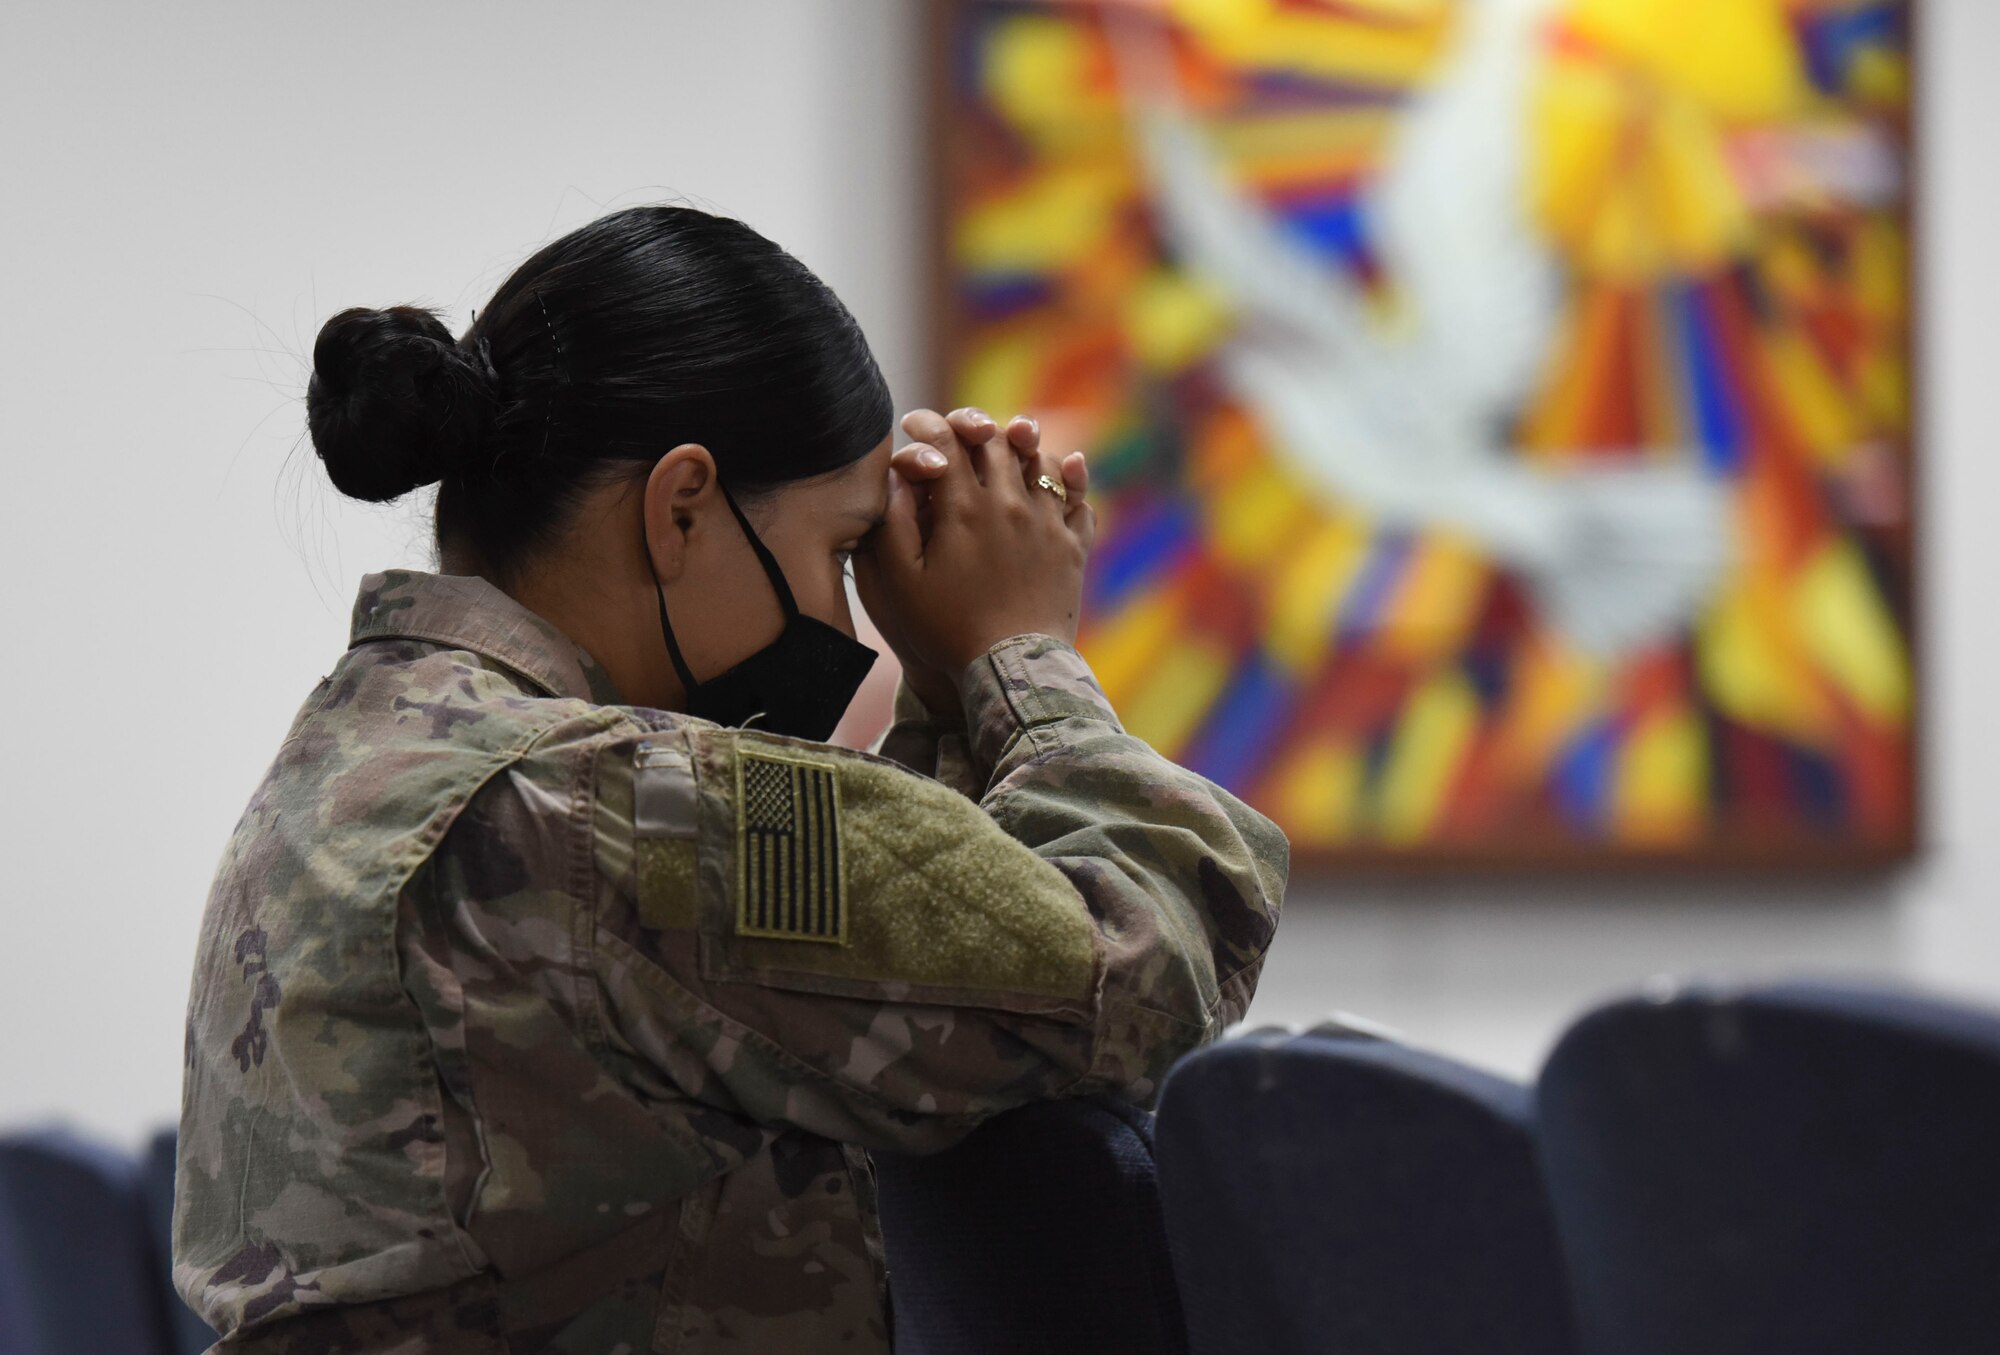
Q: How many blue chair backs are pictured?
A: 5